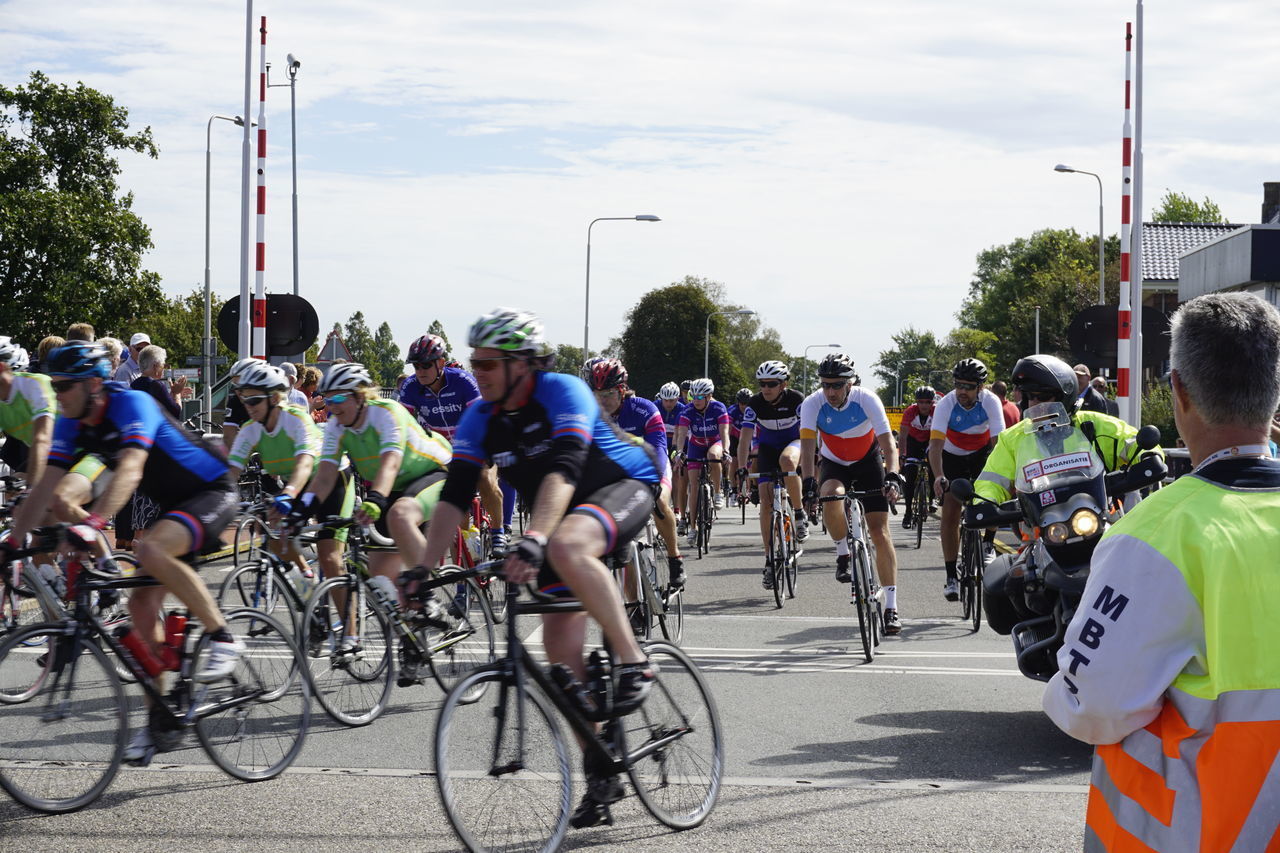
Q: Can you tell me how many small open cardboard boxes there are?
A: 0